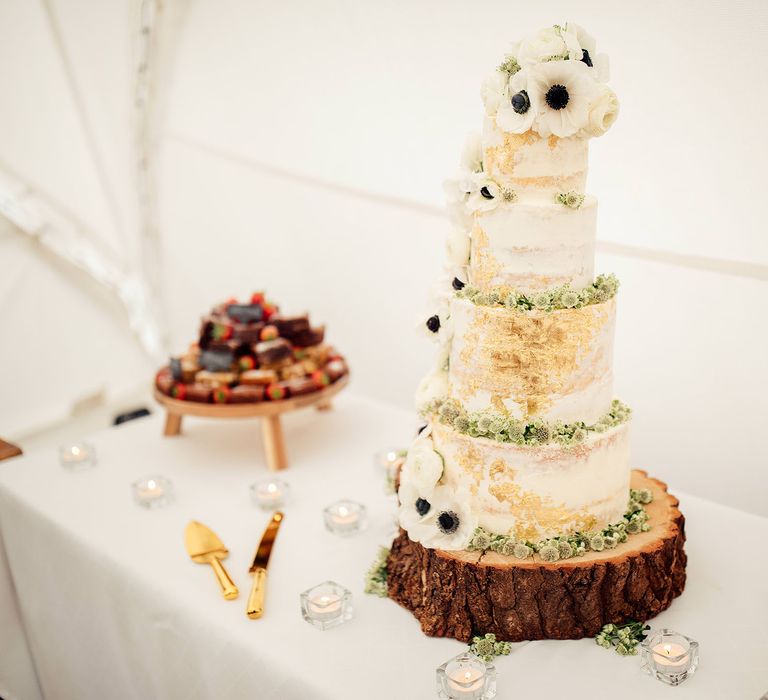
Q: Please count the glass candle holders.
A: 8